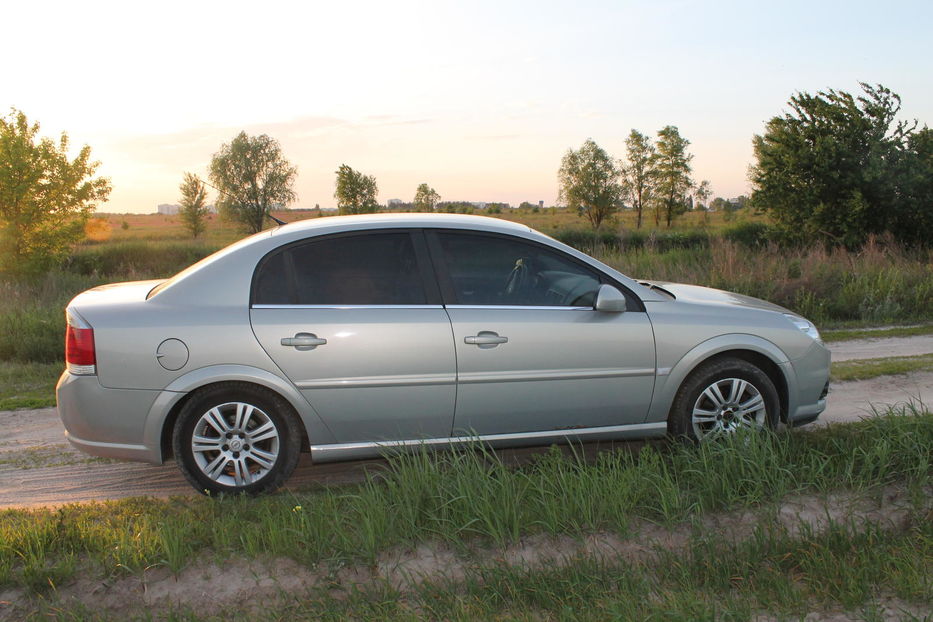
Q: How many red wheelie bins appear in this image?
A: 0